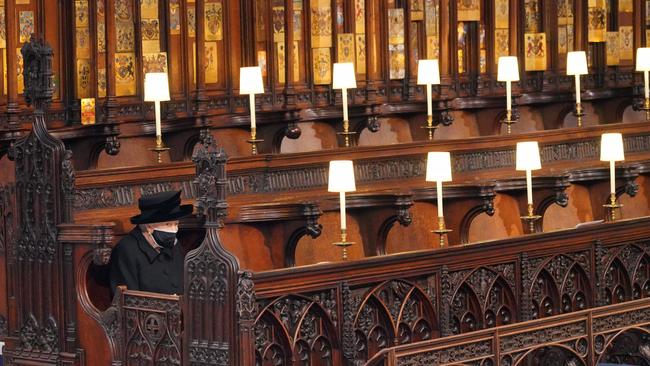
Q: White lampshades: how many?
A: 11